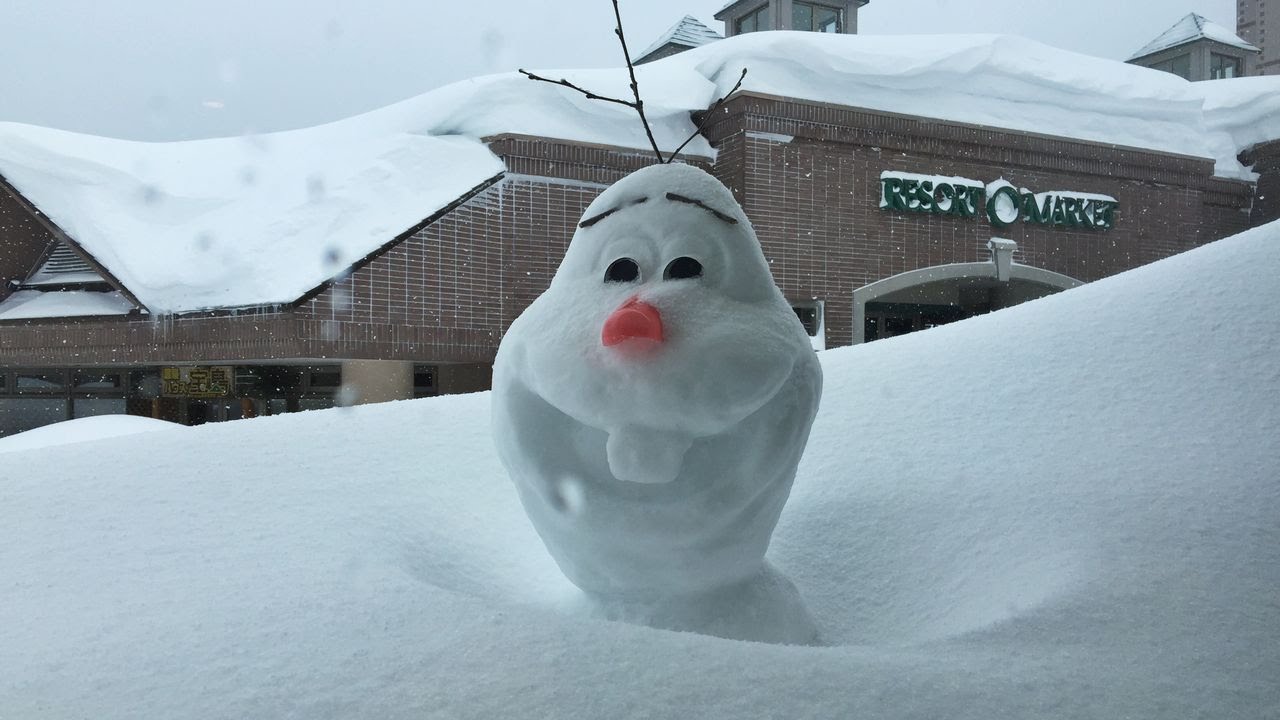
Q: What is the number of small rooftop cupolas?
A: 3